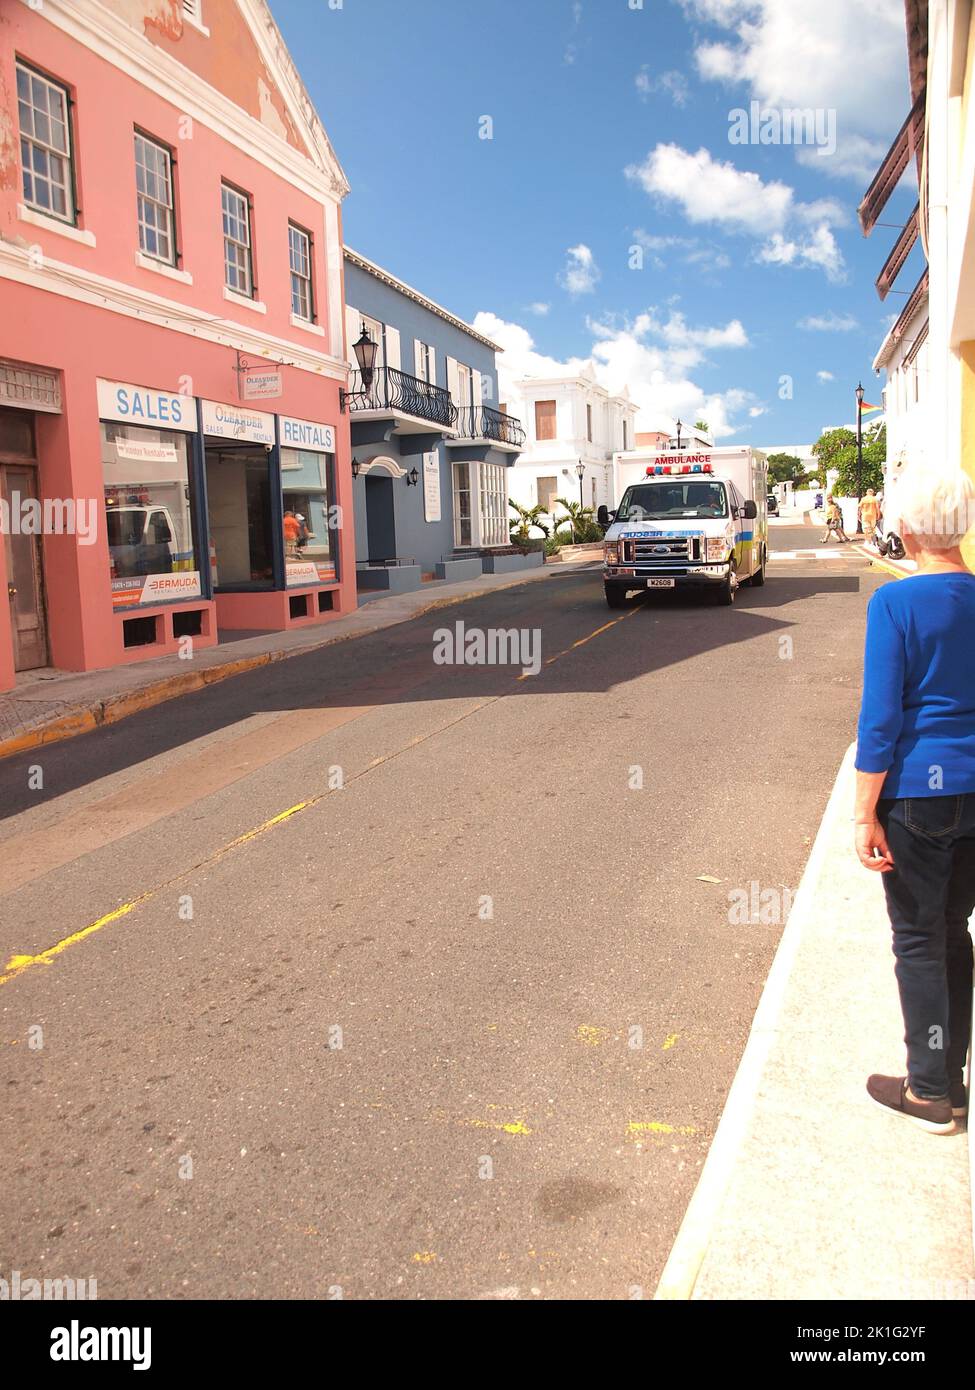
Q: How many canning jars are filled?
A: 0